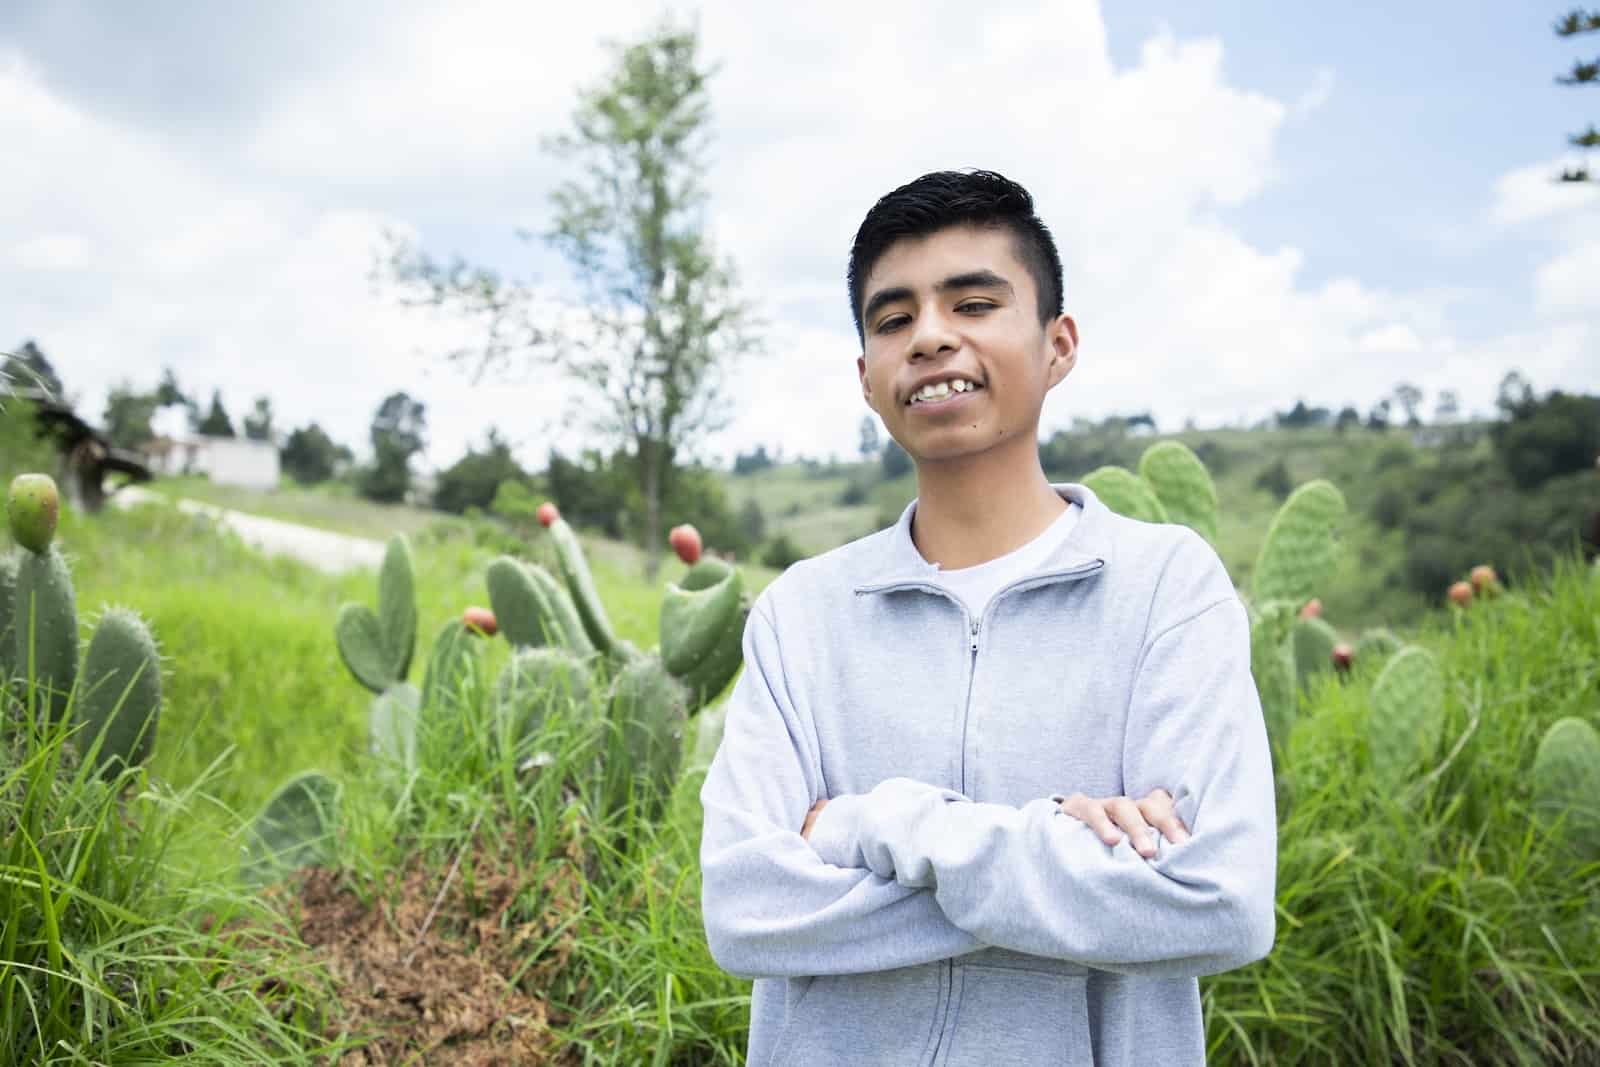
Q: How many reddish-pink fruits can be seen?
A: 7